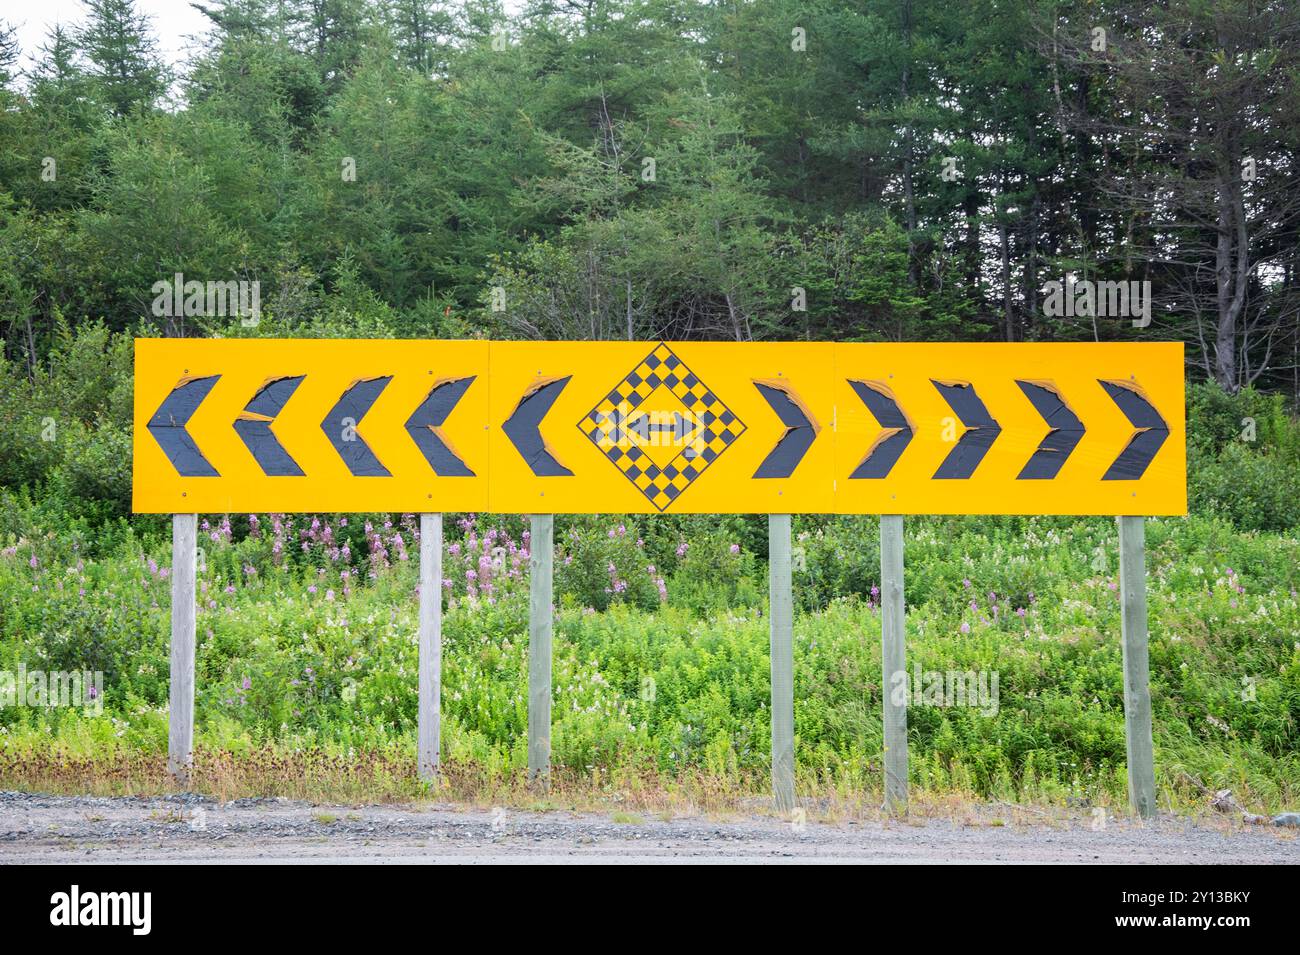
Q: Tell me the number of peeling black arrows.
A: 10